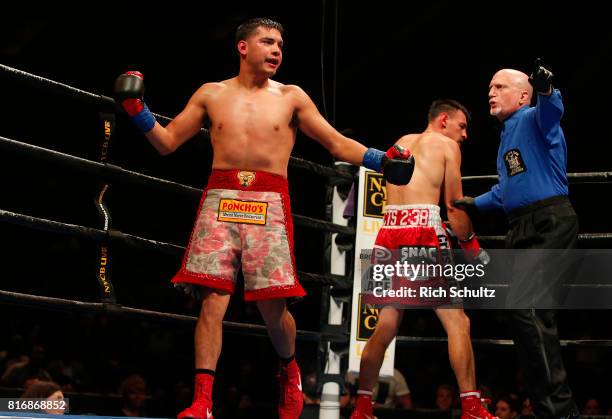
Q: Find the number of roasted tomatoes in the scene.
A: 0